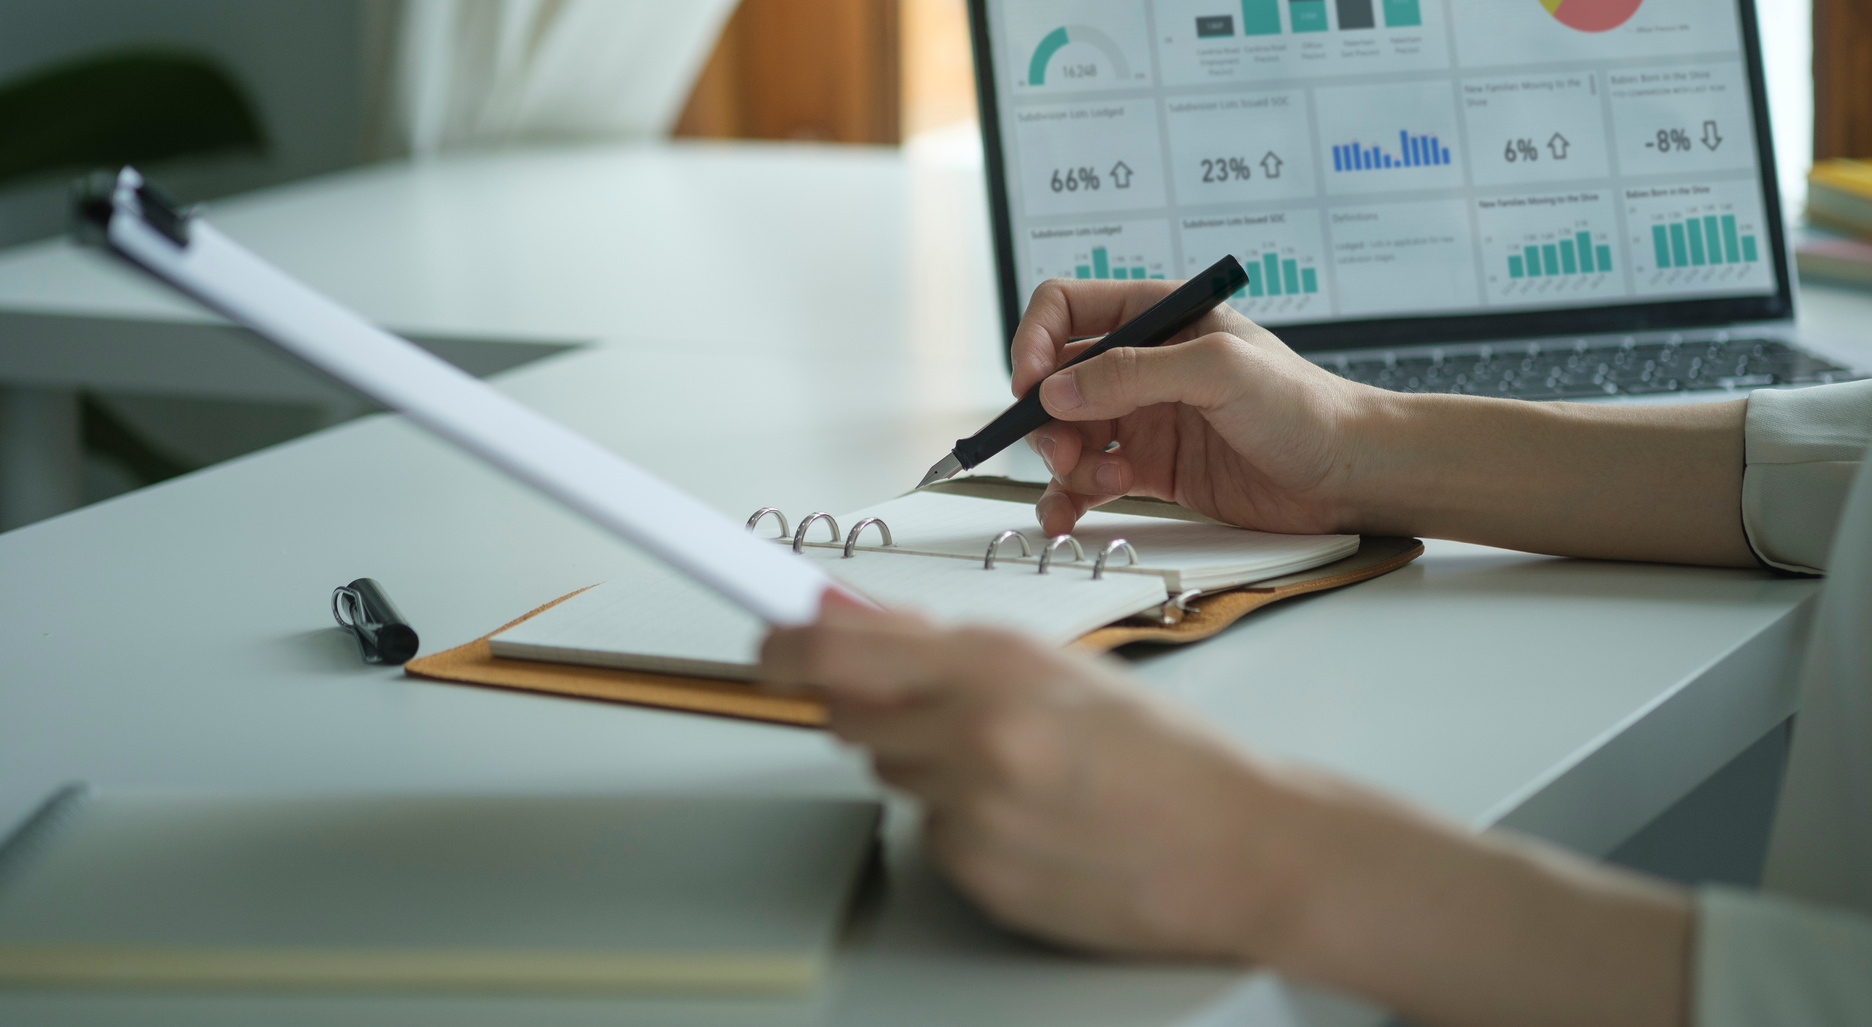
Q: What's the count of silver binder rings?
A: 6